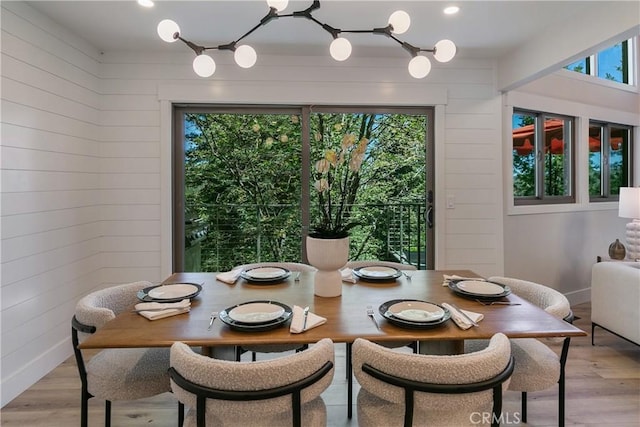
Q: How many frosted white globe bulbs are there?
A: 8